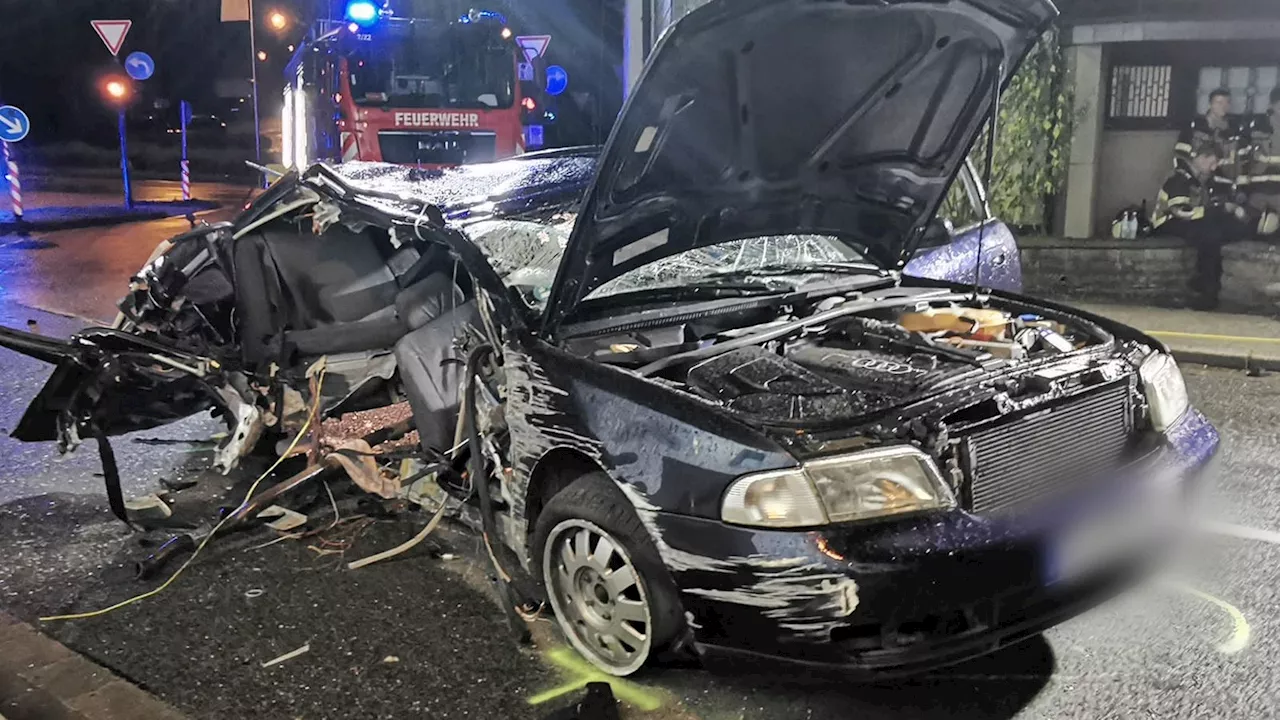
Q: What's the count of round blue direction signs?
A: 3